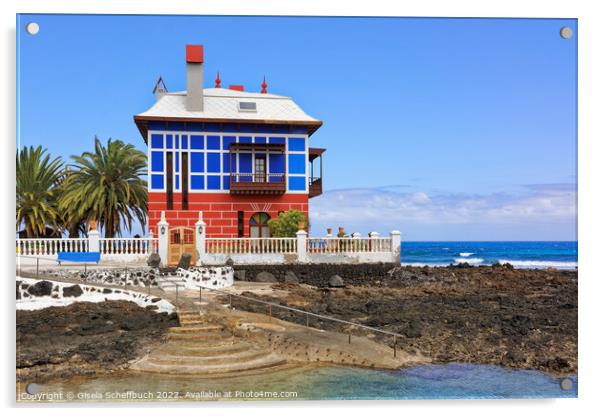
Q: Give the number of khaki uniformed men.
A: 0